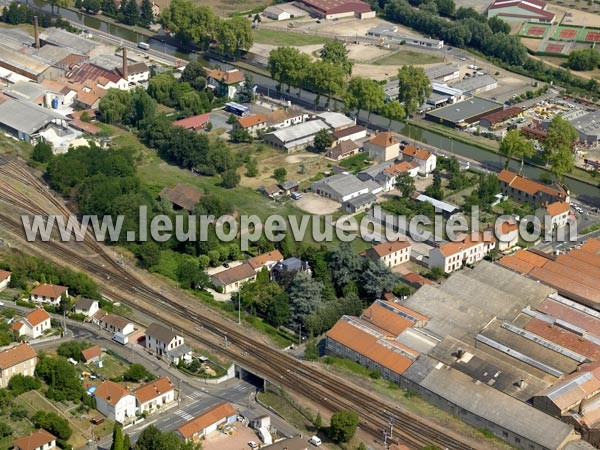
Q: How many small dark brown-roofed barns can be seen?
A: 1